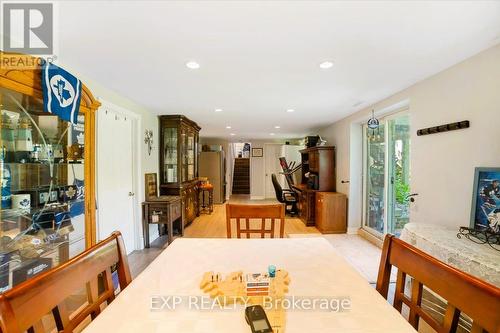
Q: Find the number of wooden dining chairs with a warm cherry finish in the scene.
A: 3